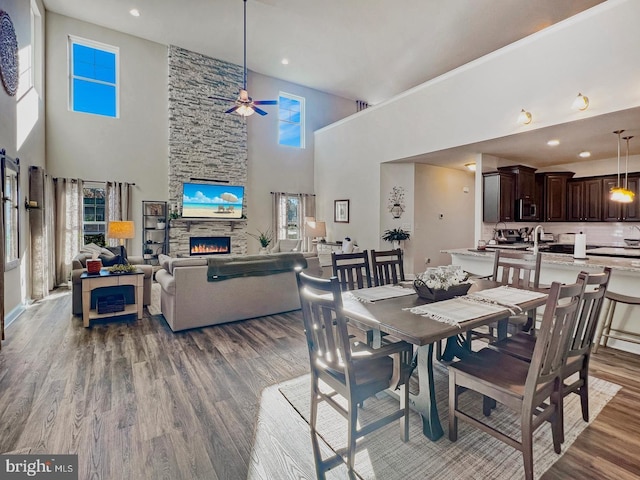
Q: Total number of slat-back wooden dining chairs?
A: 6